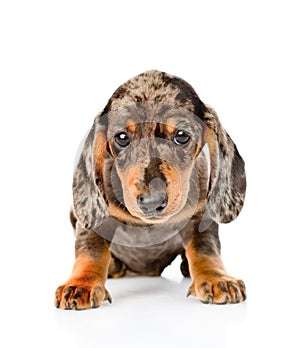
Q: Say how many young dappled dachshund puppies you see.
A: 1